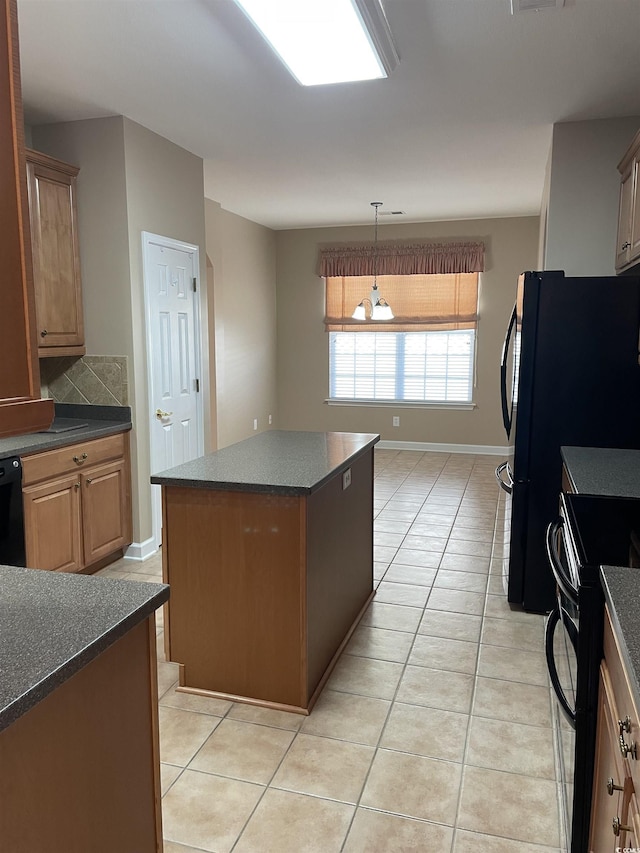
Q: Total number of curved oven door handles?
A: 2